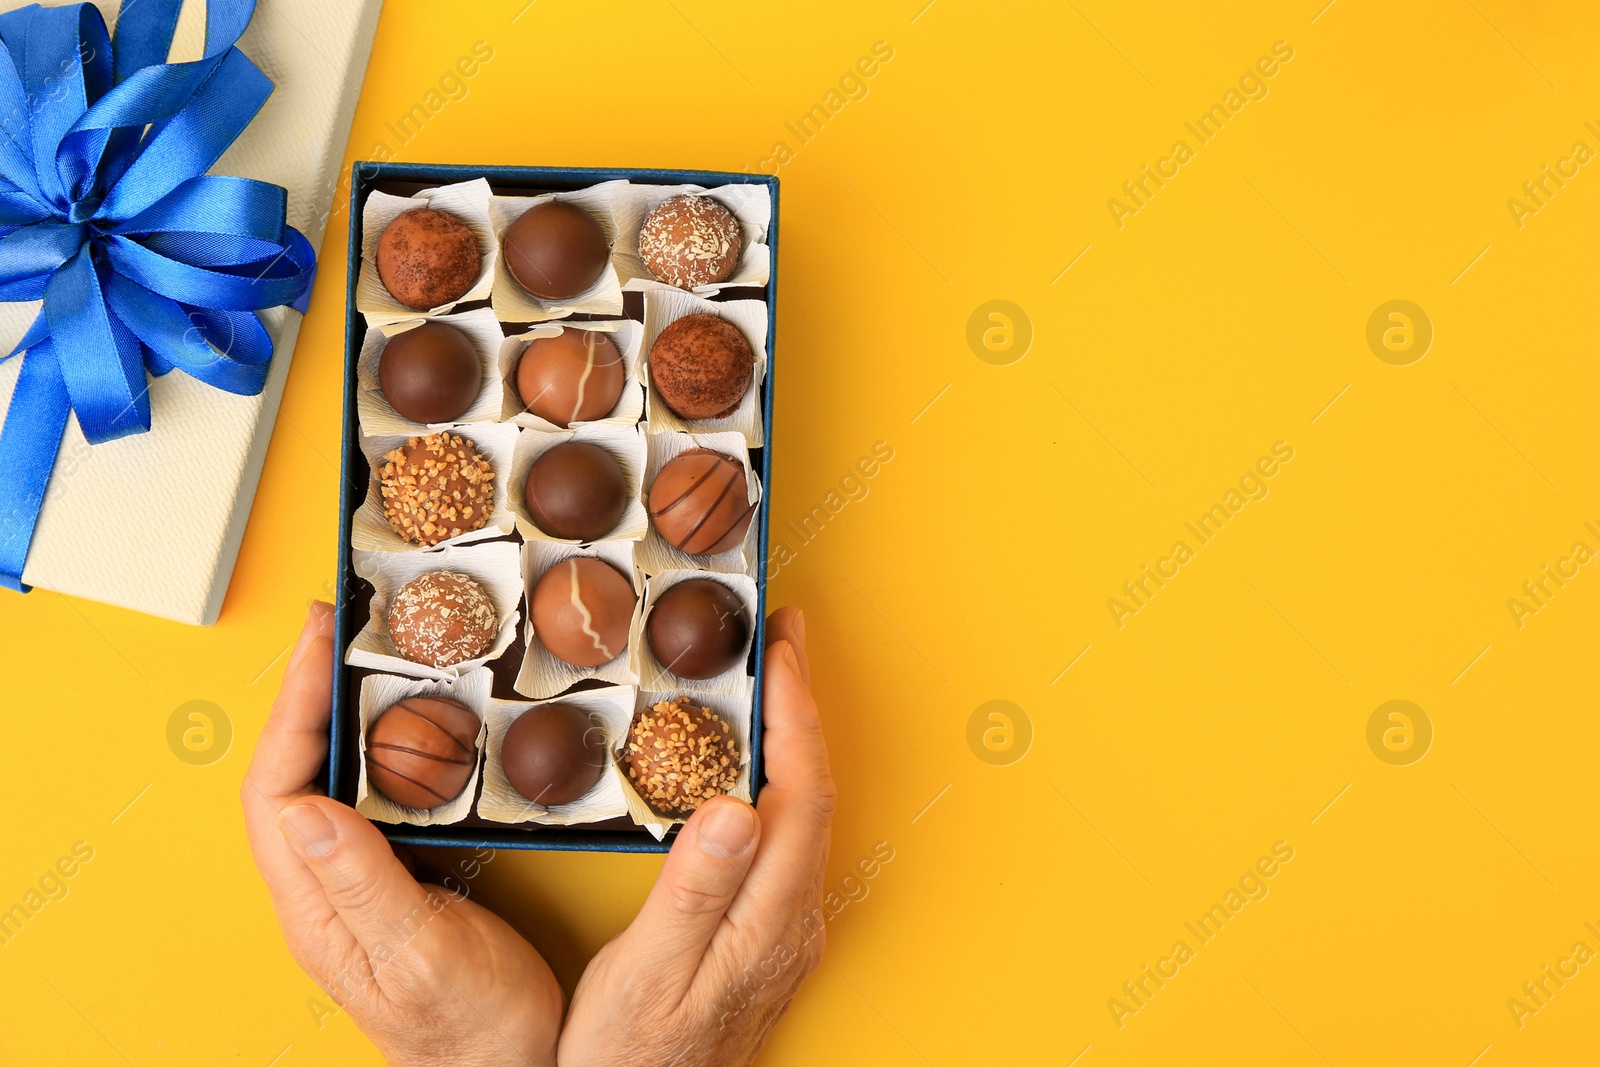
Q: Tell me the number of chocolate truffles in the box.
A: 15